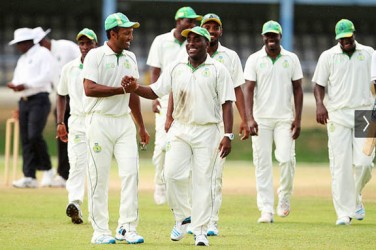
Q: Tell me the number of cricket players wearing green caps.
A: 7